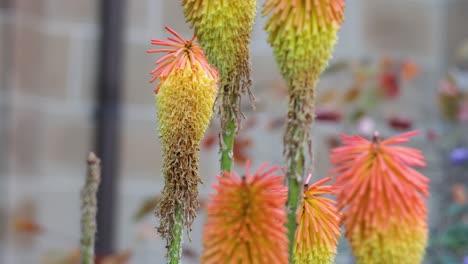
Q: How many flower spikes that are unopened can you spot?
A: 1